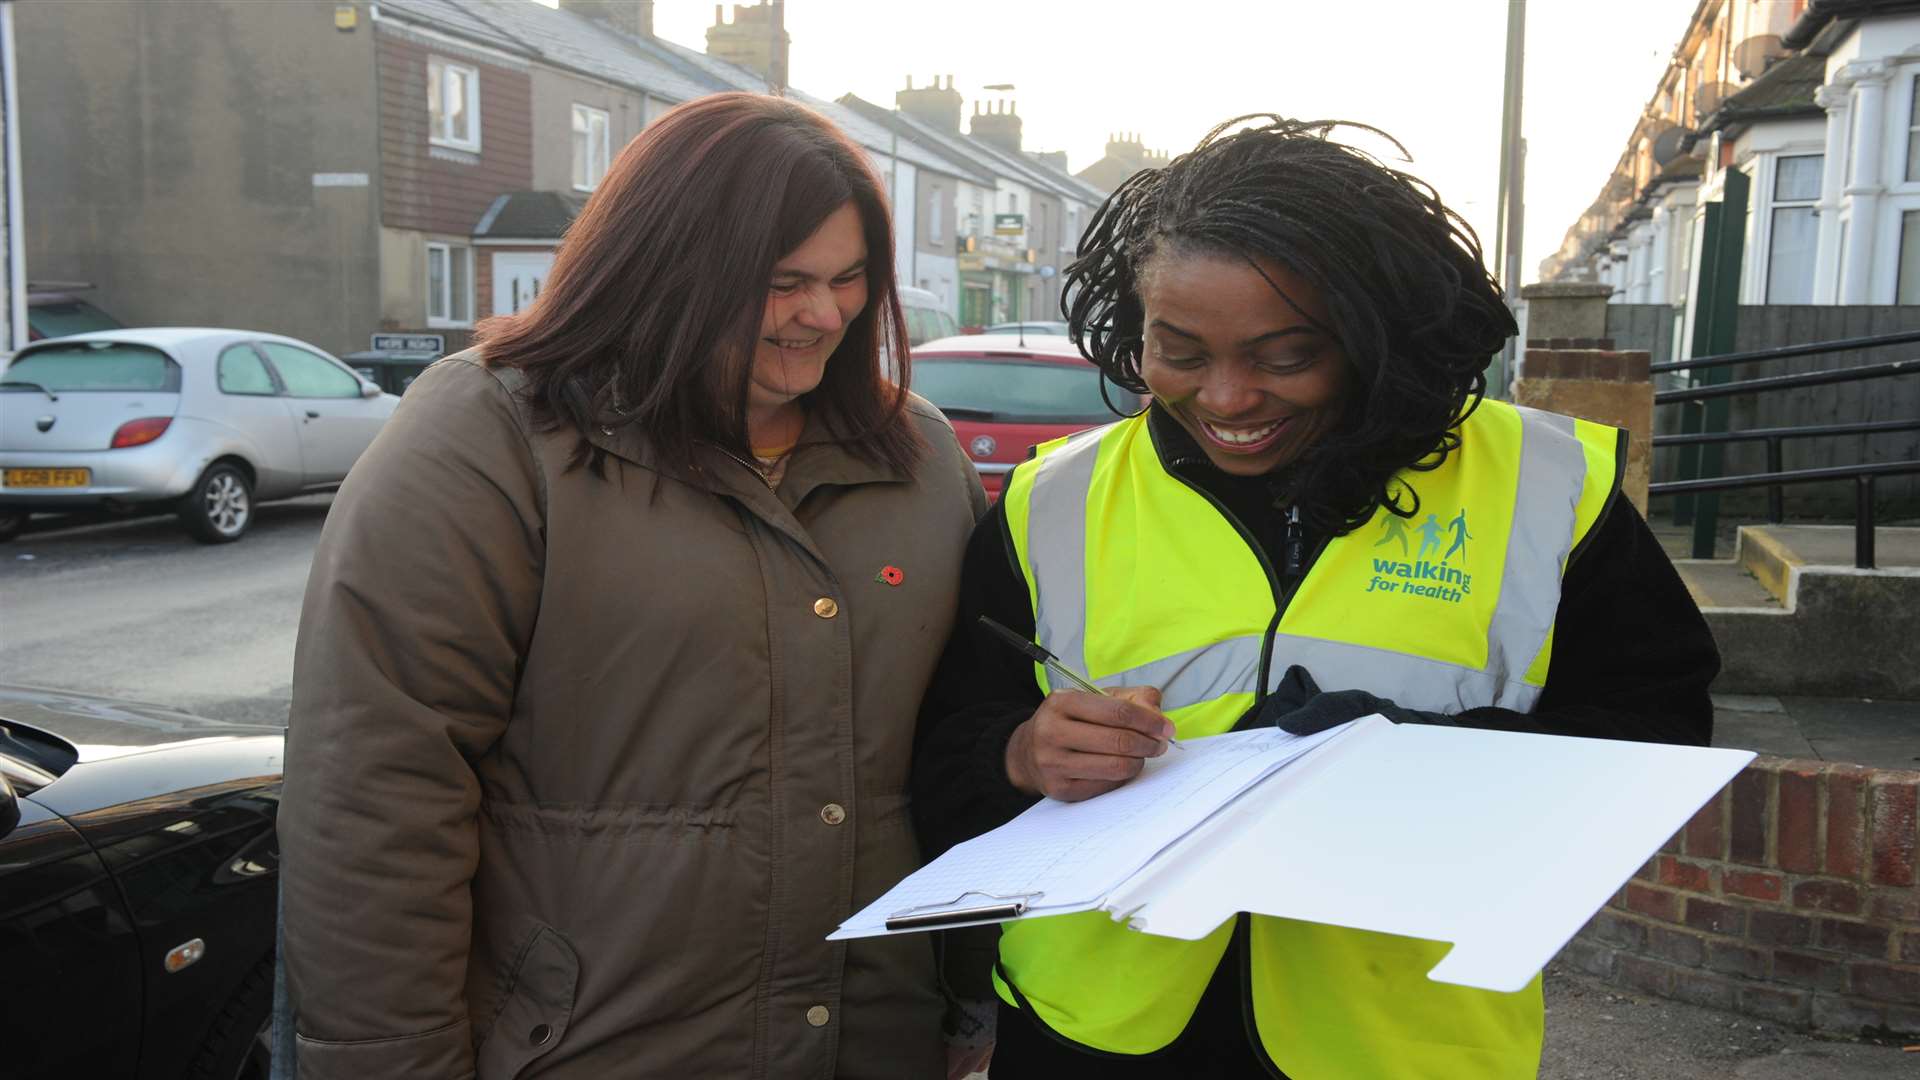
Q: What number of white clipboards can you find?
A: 1